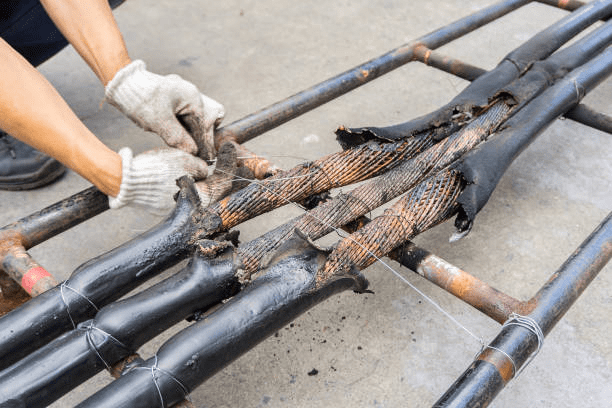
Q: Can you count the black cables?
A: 3